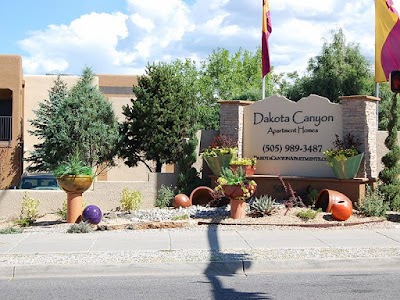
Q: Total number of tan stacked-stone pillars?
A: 2